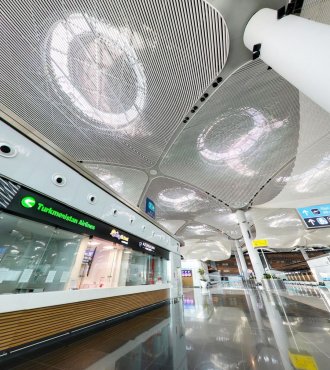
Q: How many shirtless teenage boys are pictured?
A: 0